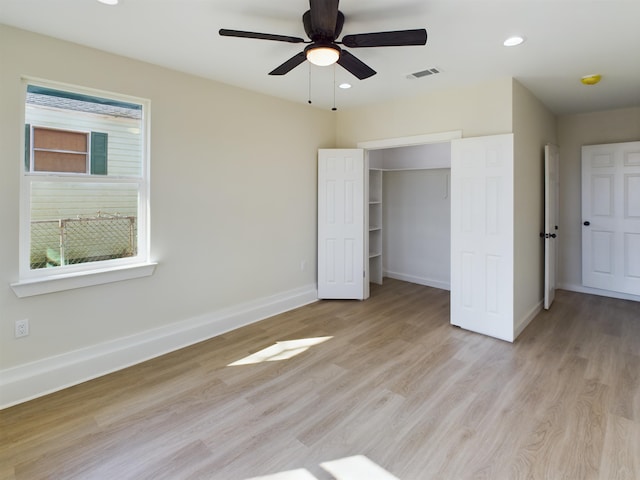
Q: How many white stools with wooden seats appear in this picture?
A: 0